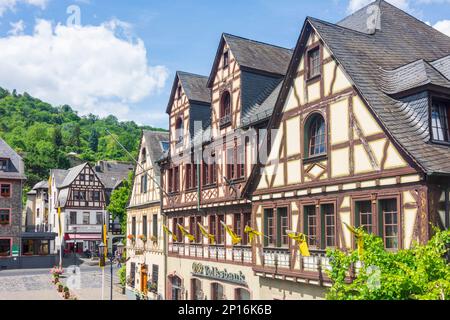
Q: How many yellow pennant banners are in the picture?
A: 7